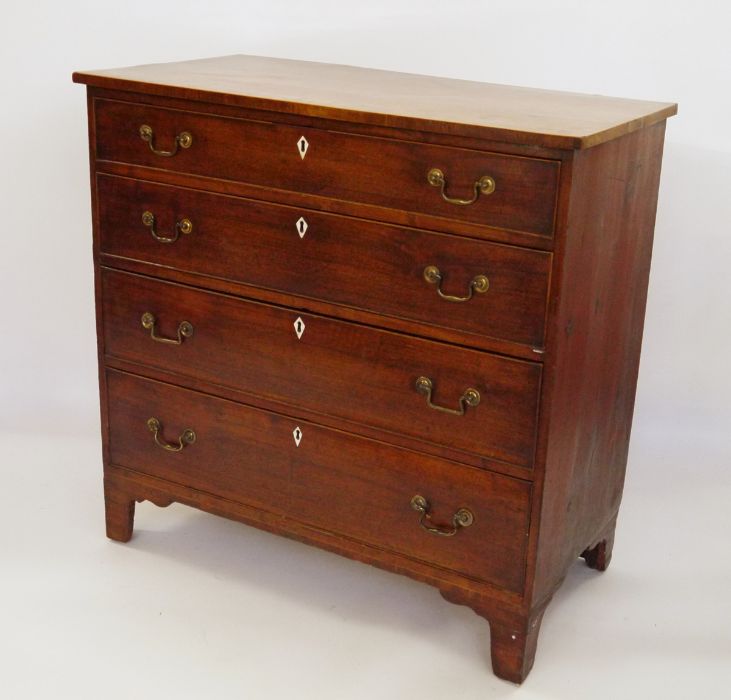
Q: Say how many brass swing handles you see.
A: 8